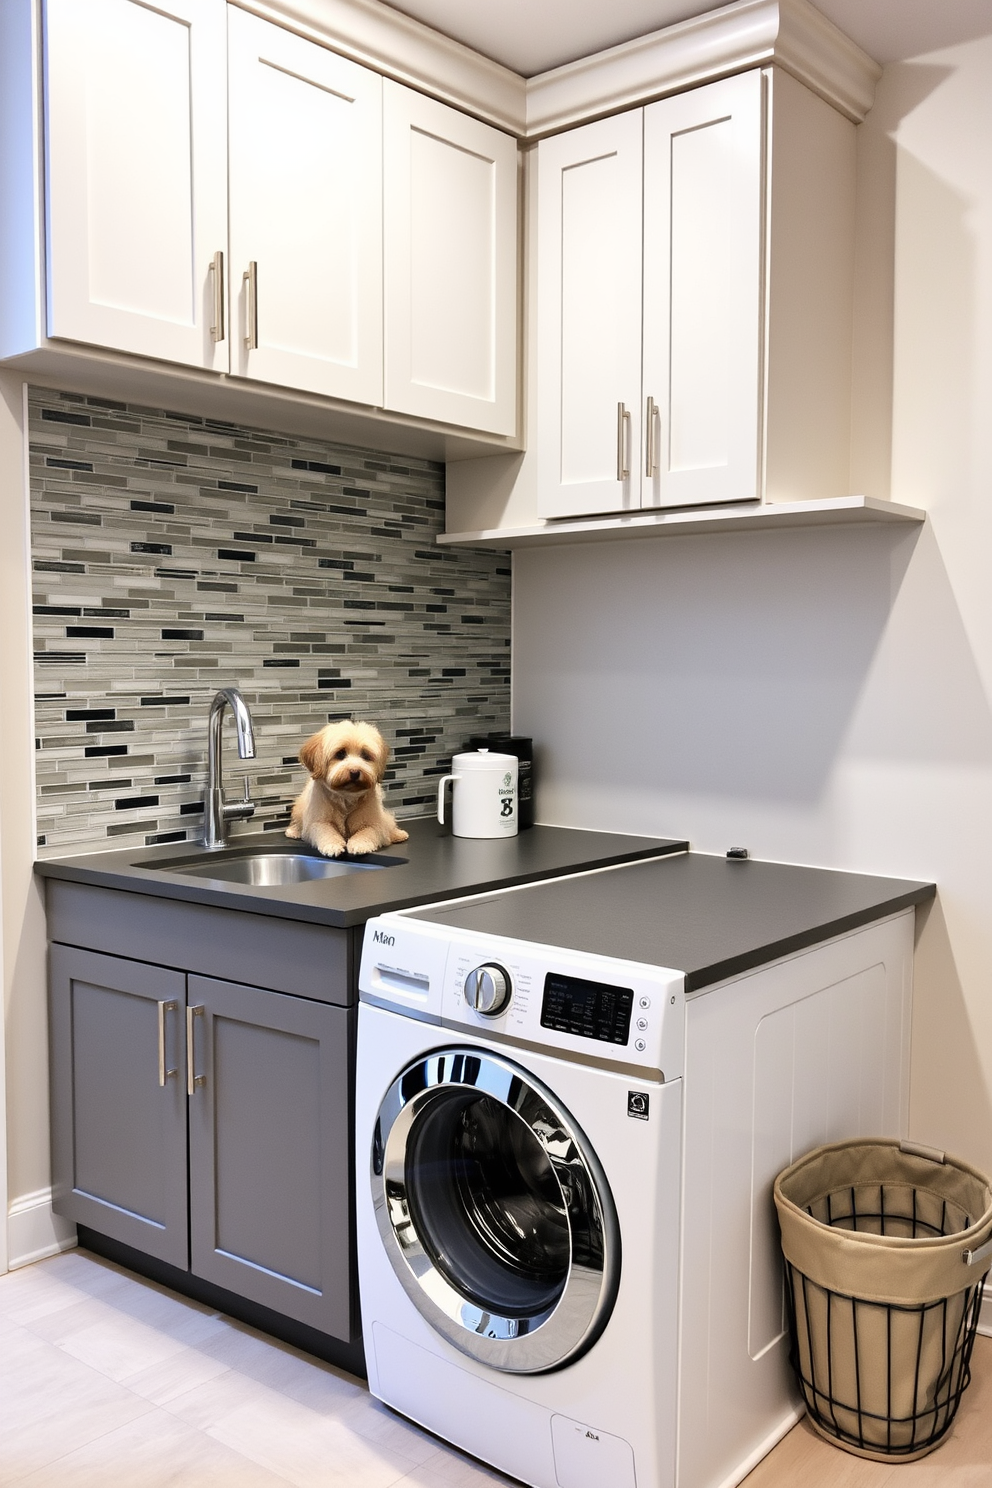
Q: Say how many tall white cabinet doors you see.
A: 5